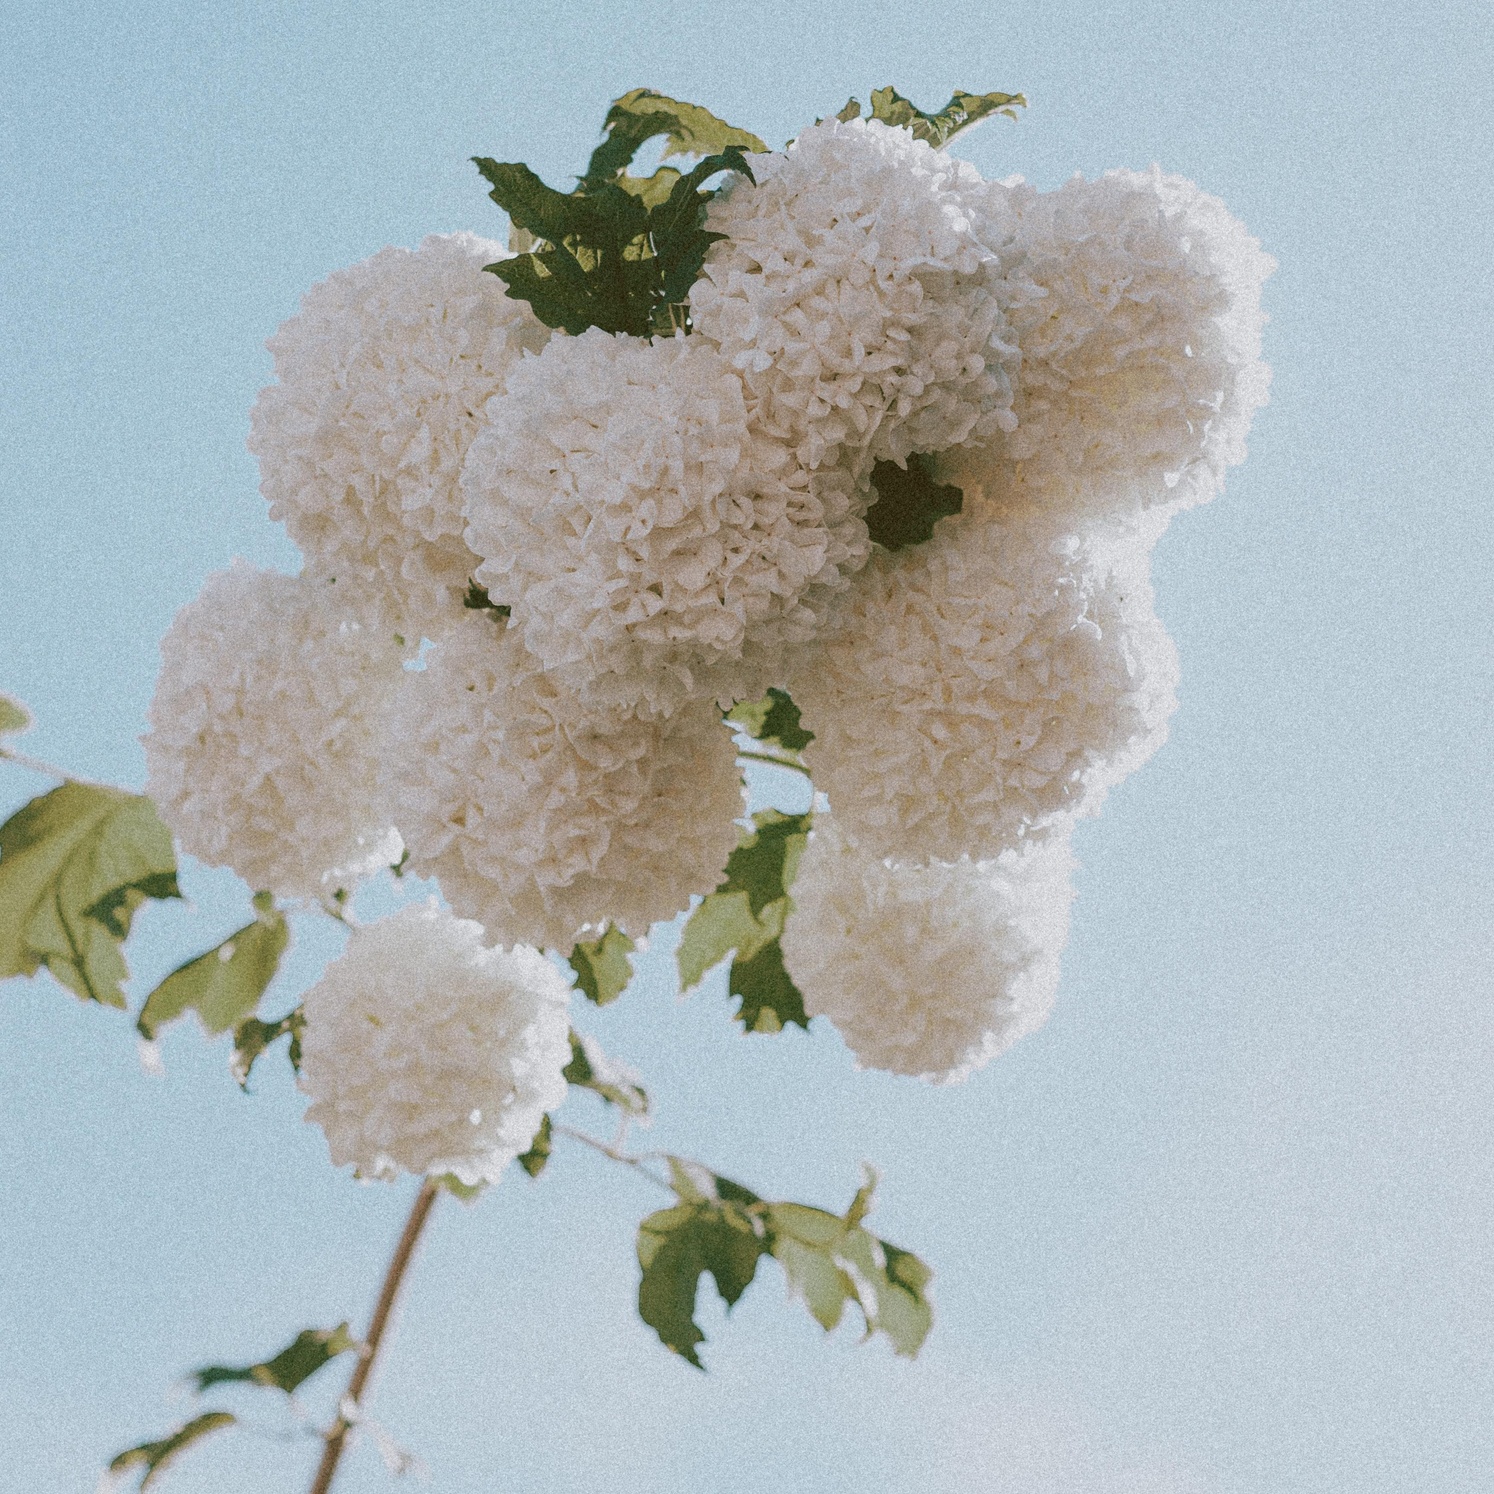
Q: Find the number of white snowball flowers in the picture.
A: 9